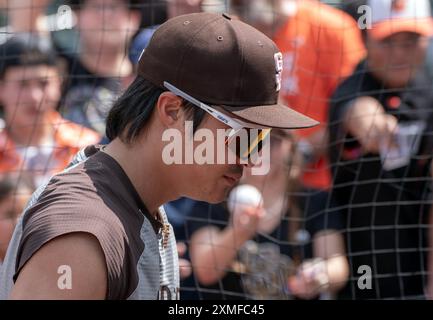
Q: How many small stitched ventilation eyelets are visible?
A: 3